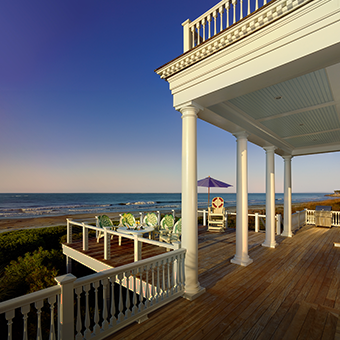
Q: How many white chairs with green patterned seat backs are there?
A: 5